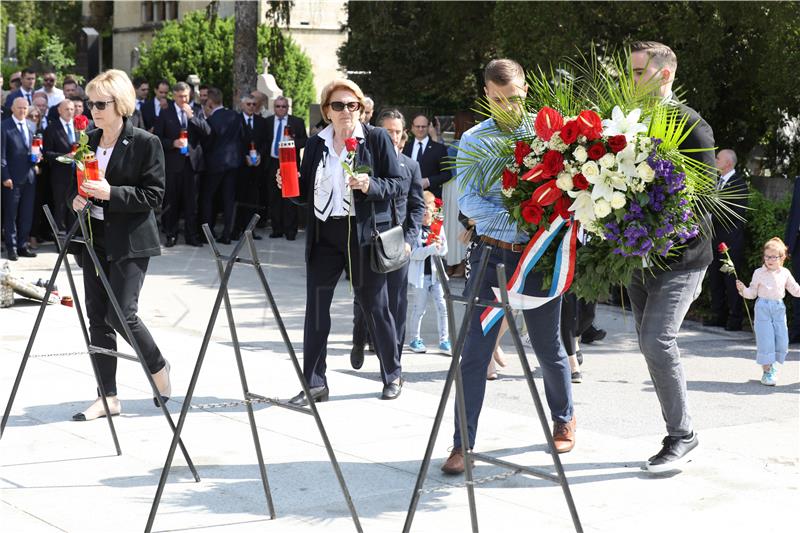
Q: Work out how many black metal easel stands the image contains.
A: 3